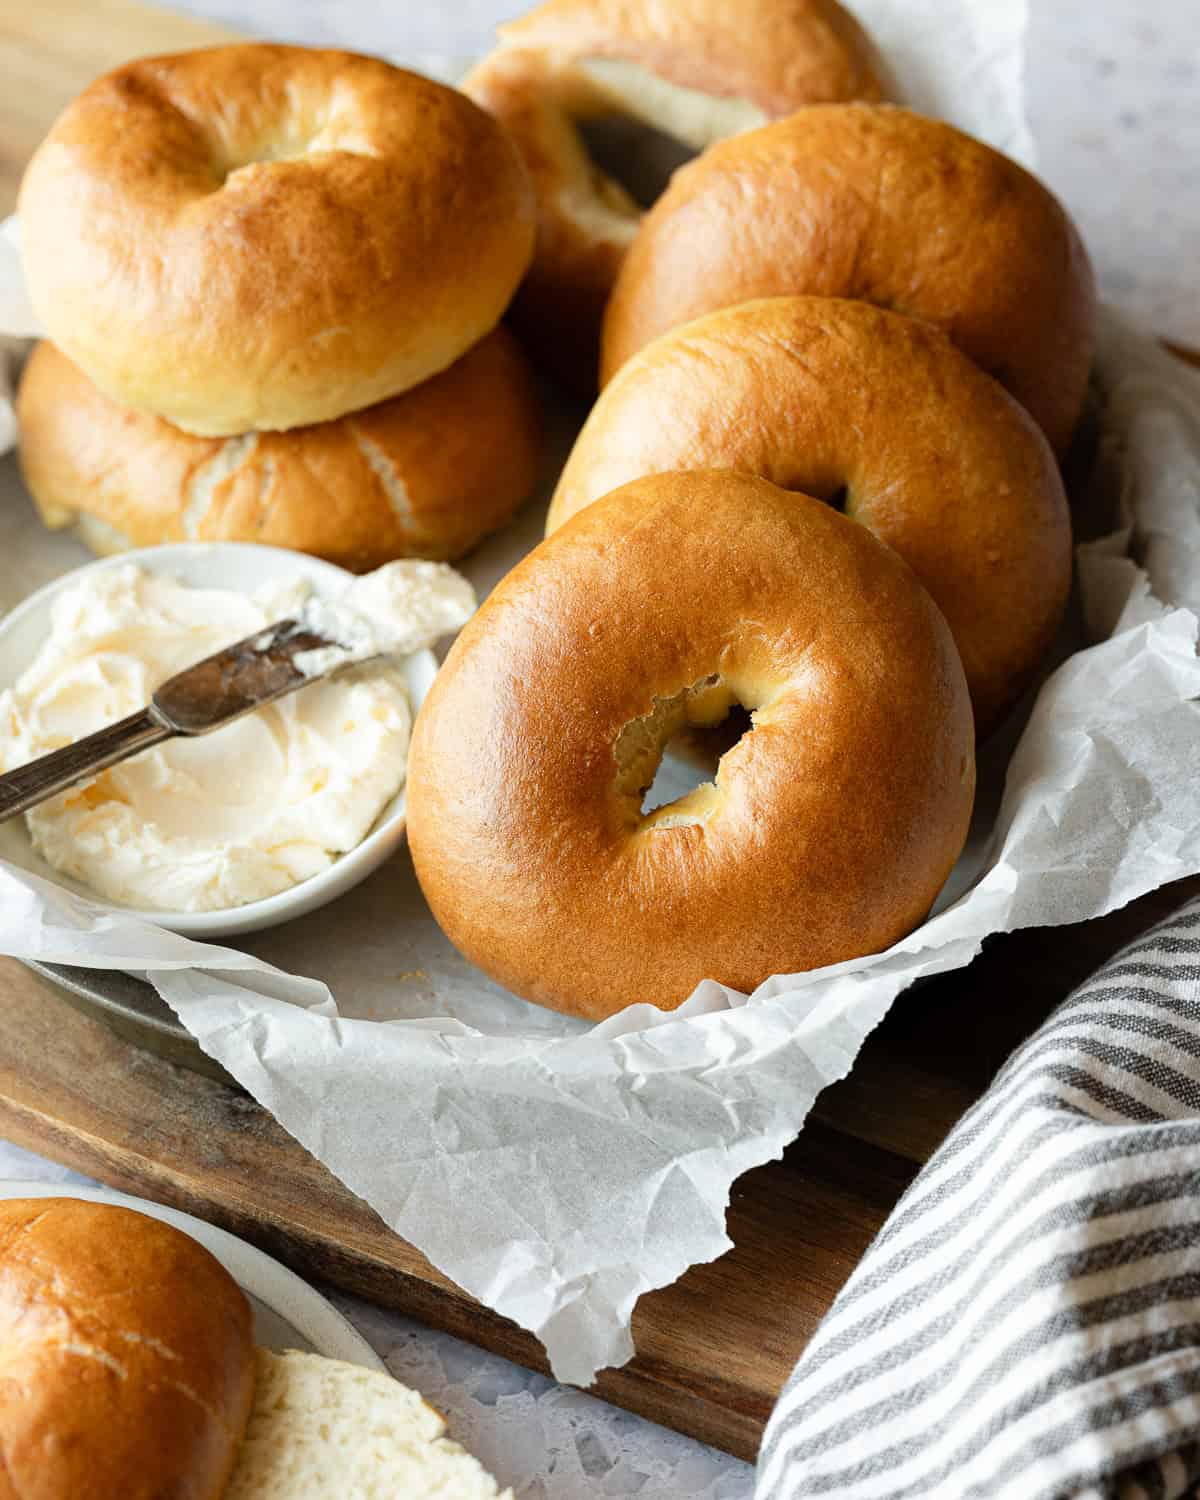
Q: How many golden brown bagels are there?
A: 7